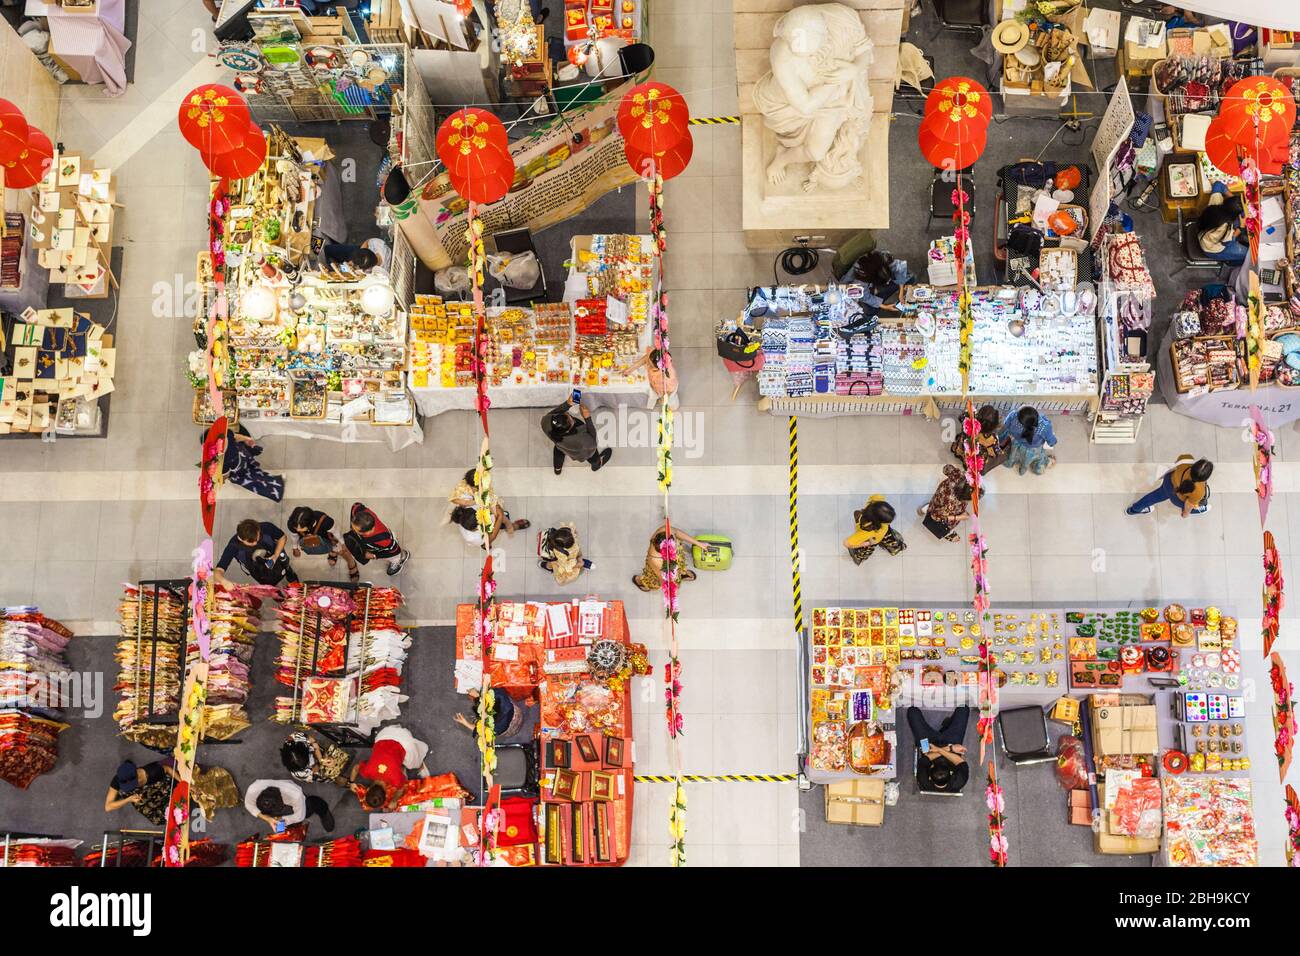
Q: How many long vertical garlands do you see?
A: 5